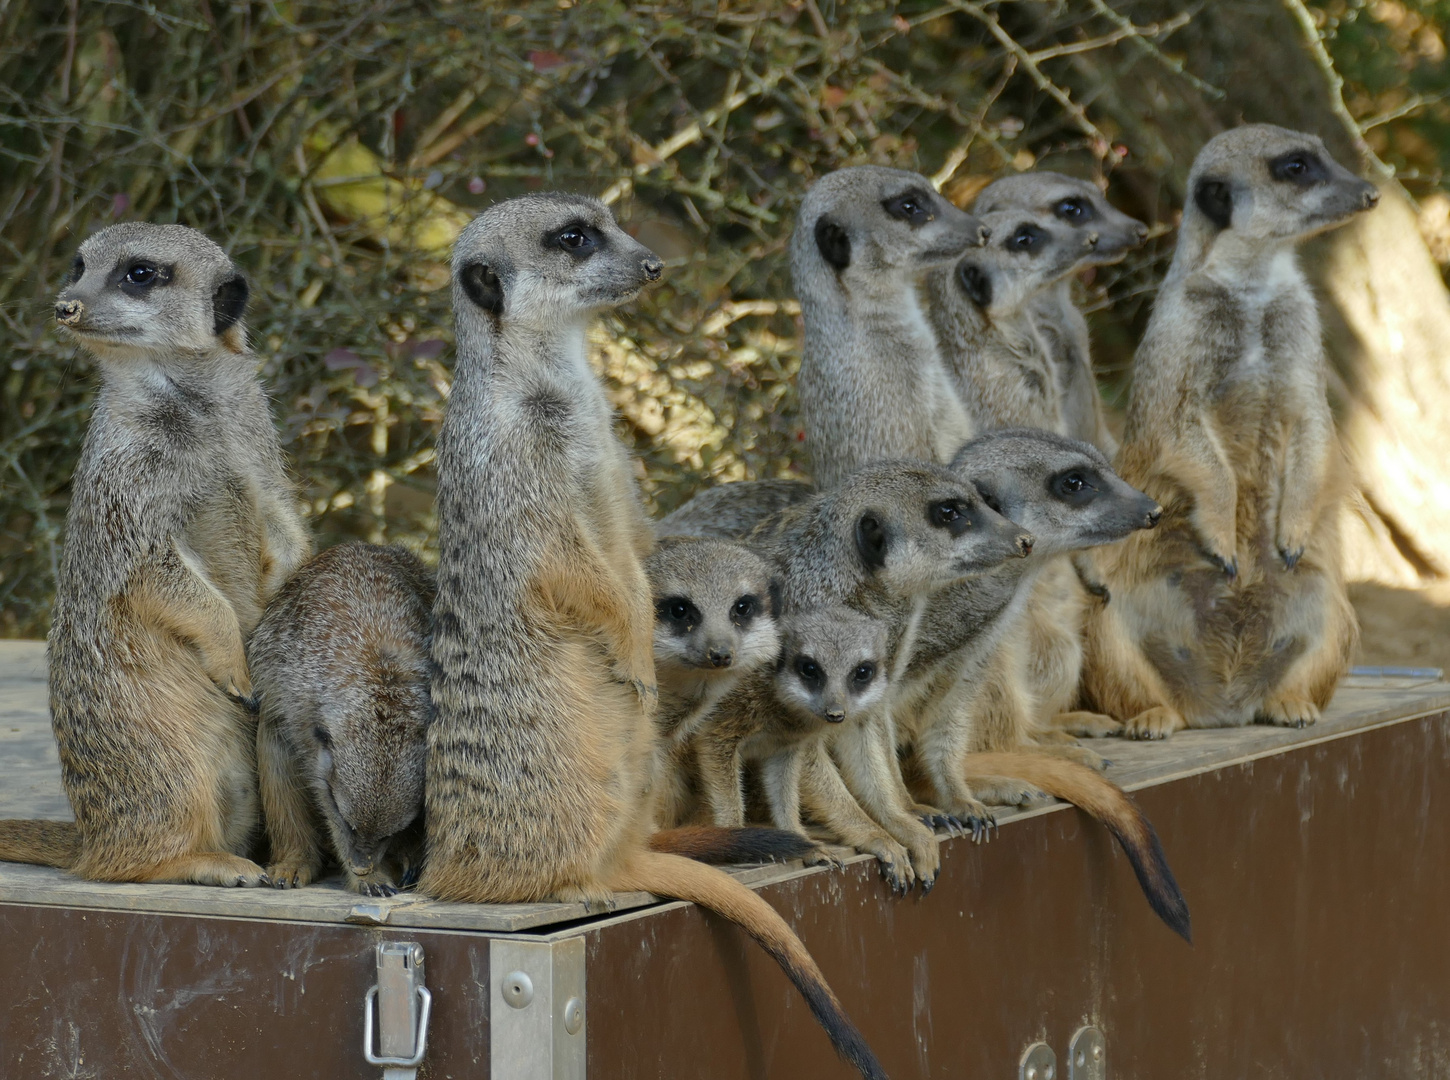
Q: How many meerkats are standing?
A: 6